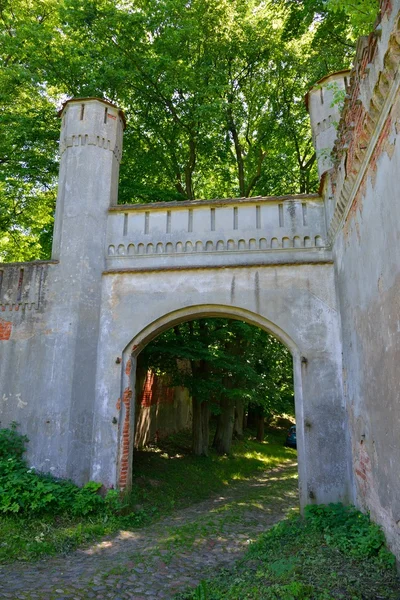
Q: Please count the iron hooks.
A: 5